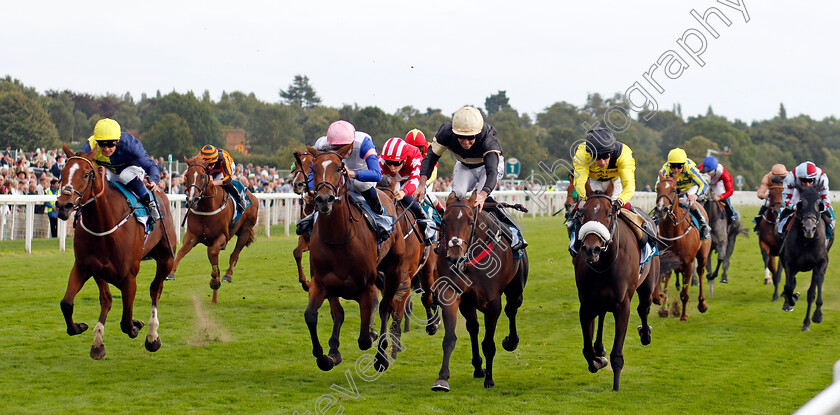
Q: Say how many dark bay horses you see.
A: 2